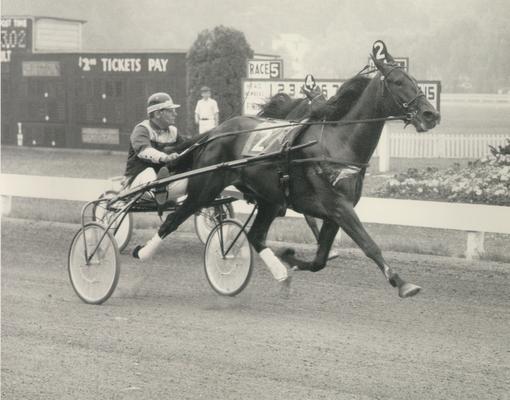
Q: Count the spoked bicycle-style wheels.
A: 4